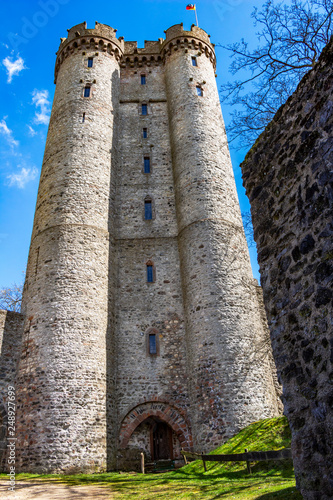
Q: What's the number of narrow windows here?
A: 12